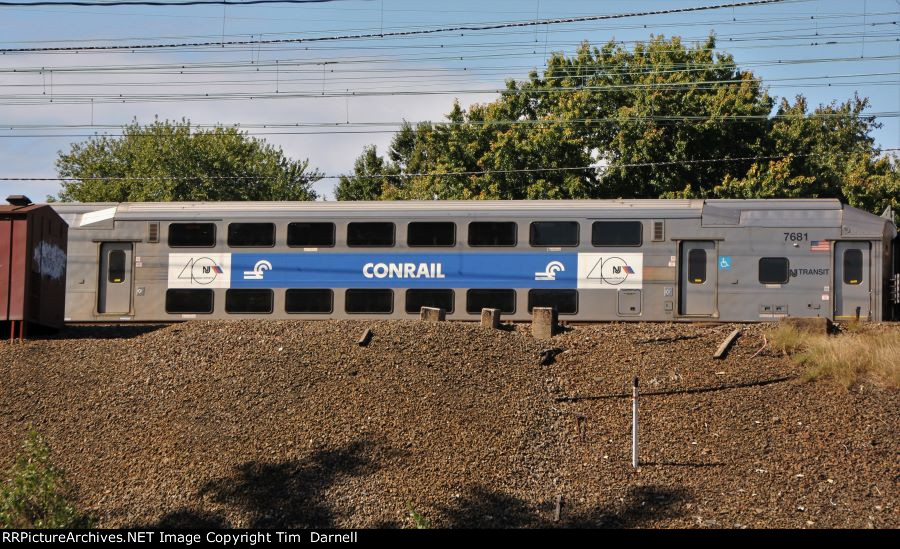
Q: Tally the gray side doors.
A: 3